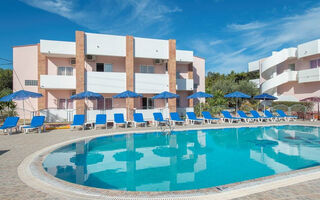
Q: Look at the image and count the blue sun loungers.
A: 15